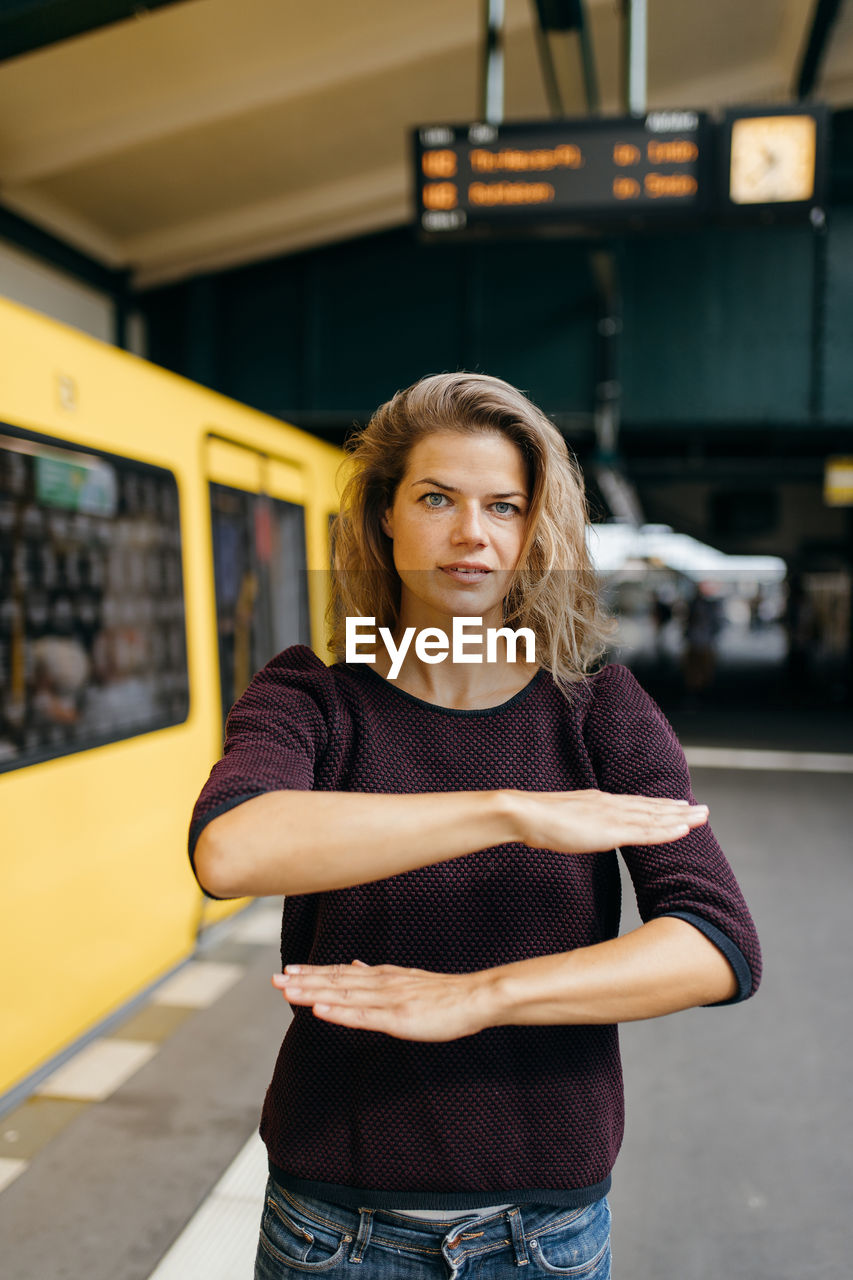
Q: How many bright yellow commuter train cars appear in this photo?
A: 1